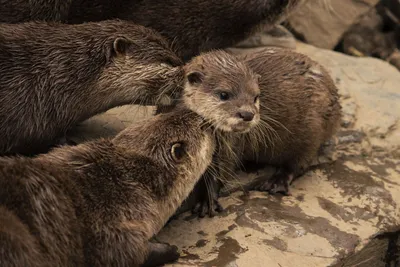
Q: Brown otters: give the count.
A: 4